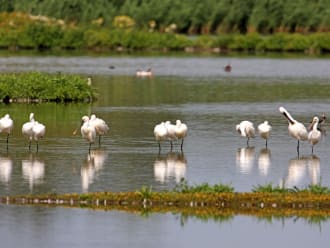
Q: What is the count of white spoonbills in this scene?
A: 12